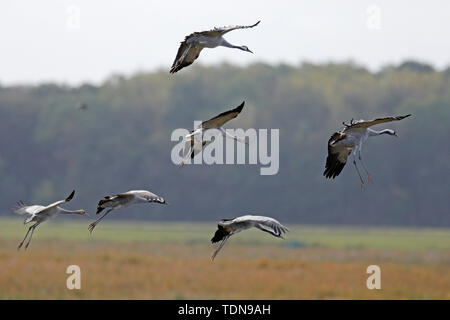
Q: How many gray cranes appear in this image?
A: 6